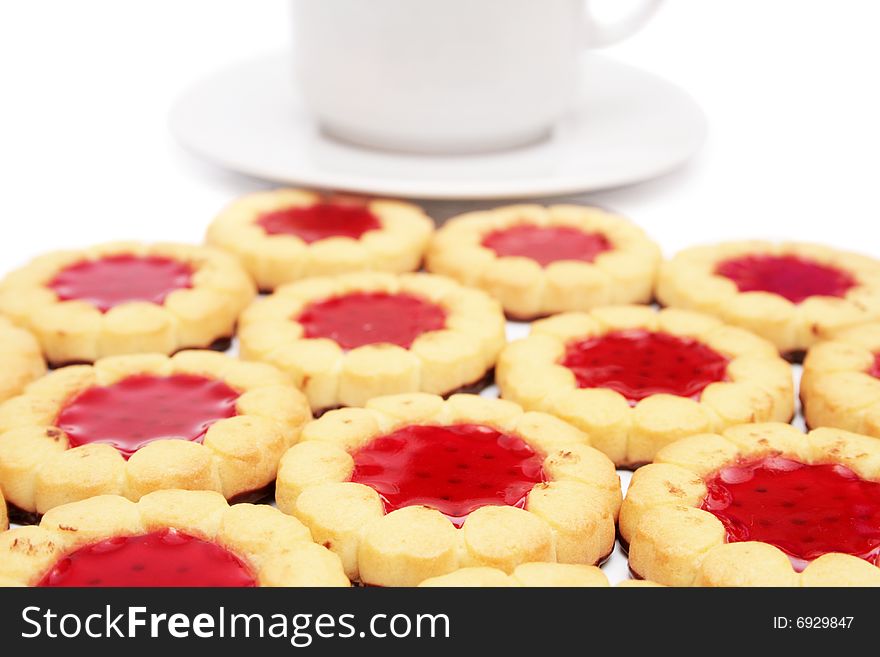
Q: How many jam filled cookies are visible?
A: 11